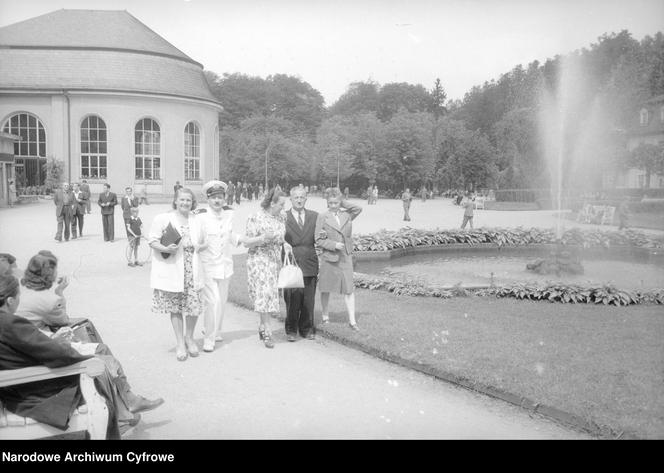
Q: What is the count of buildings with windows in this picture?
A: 2